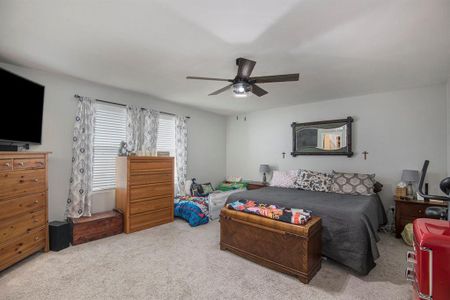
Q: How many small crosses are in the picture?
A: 2